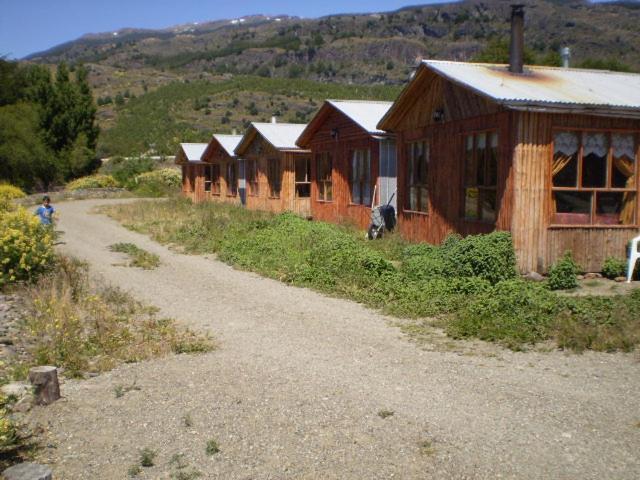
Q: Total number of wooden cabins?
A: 5